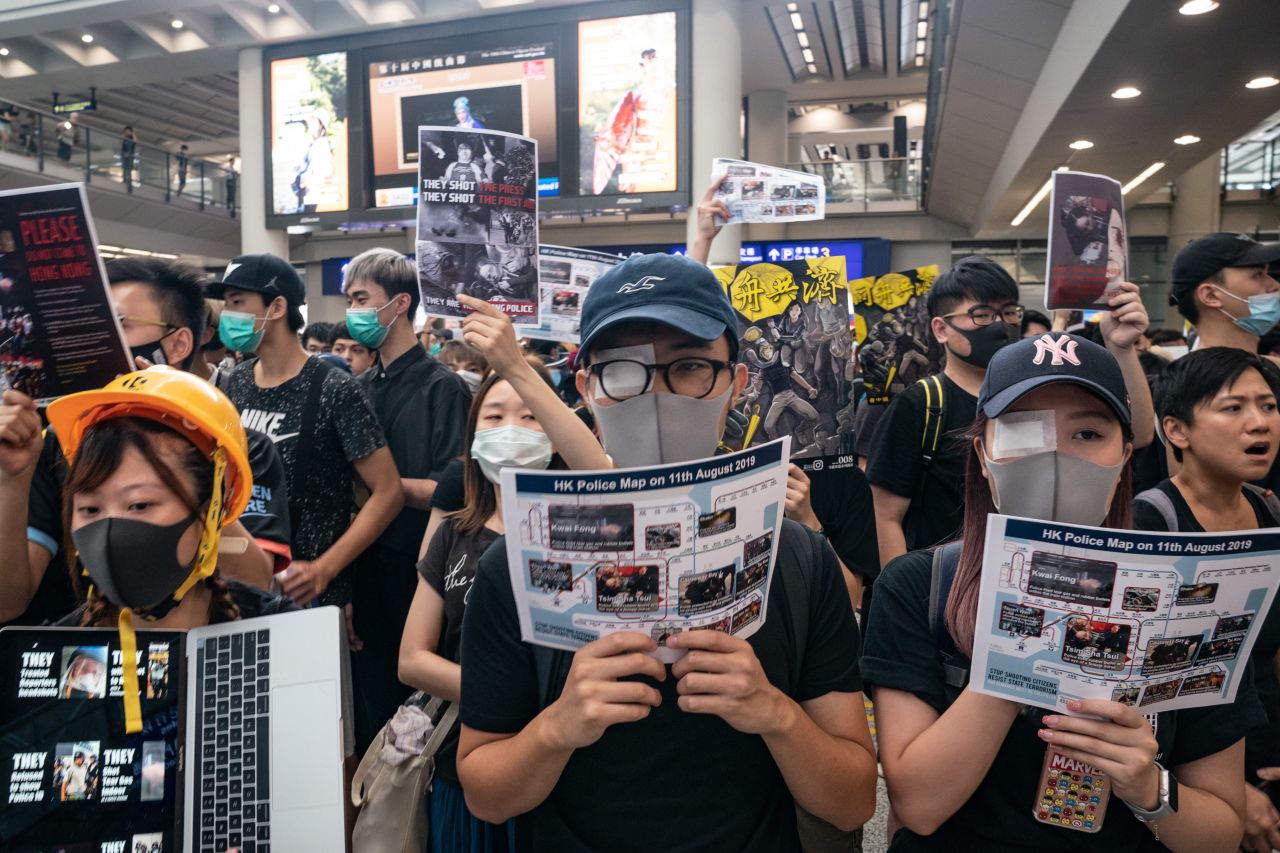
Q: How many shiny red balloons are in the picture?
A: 0